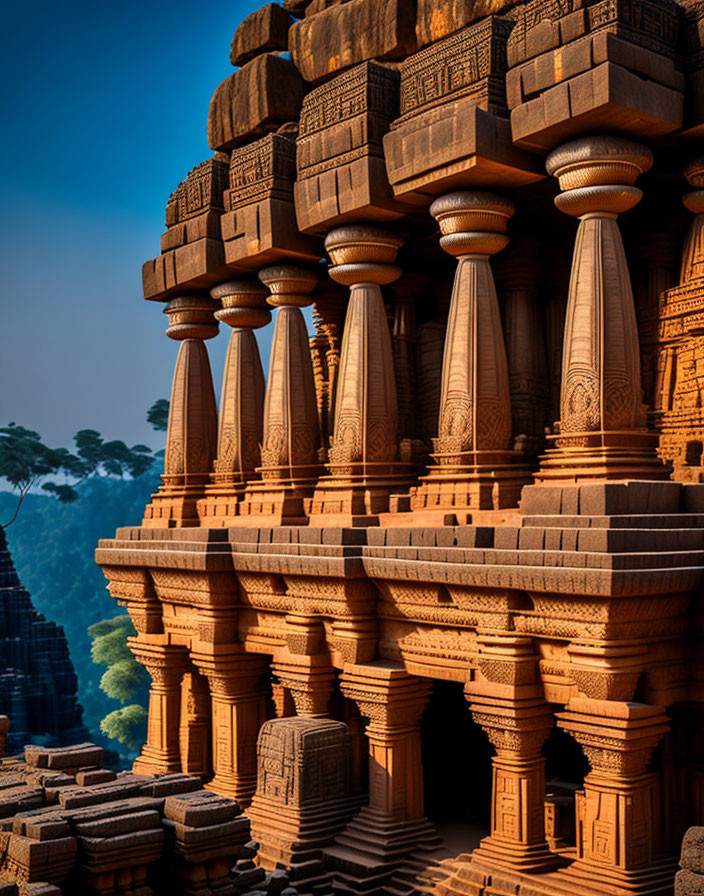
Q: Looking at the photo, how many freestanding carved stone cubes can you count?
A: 1